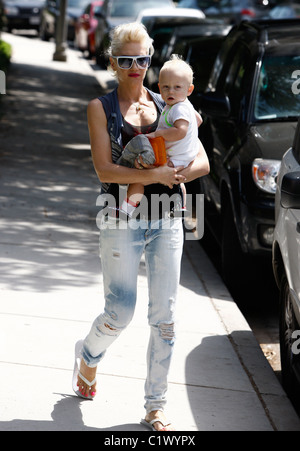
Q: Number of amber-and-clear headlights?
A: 1